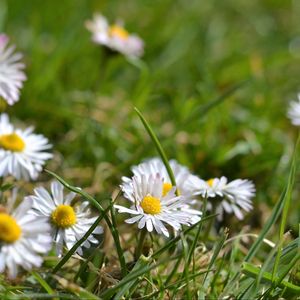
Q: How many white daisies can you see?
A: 9